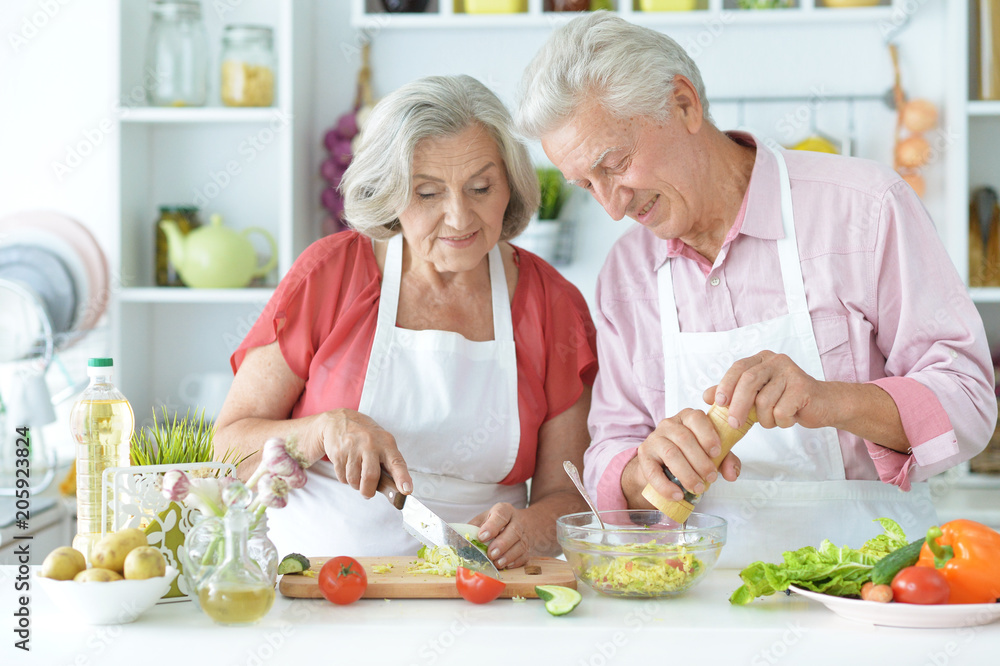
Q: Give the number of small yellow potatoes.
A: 4